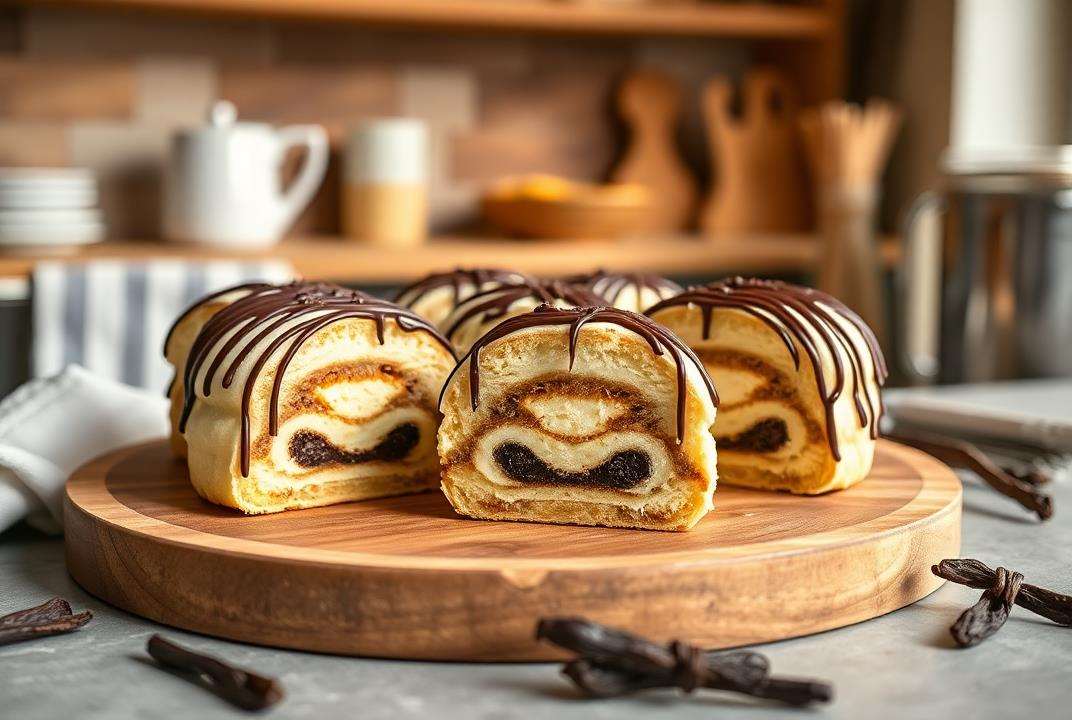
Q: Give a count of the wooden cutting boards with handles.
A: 2